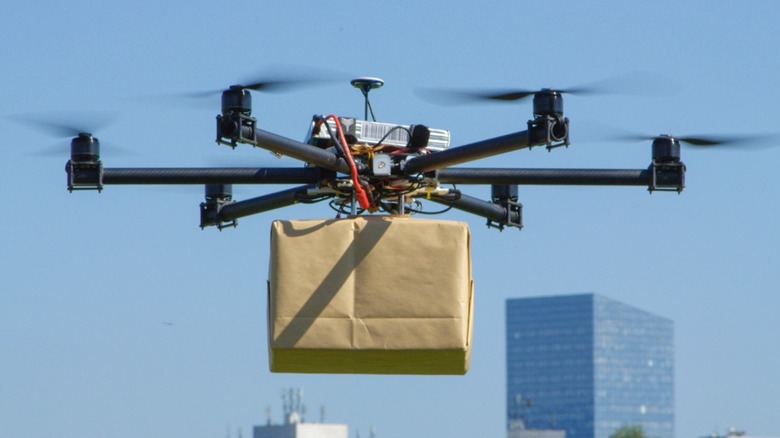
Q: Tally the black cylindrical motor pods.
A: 6